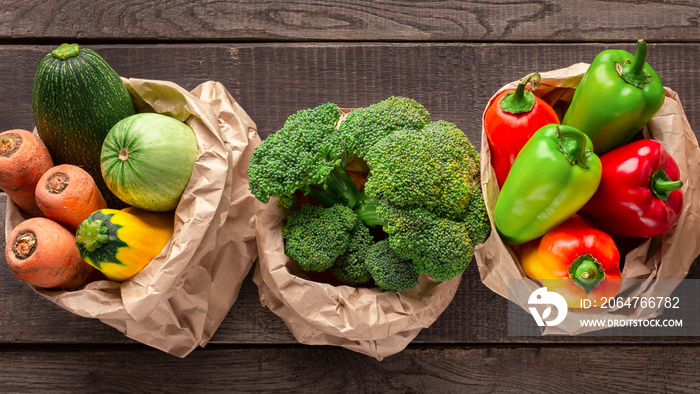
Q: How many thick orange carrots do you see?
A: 3